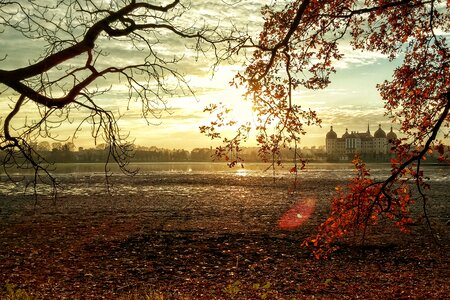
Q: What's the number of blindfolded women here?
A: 0